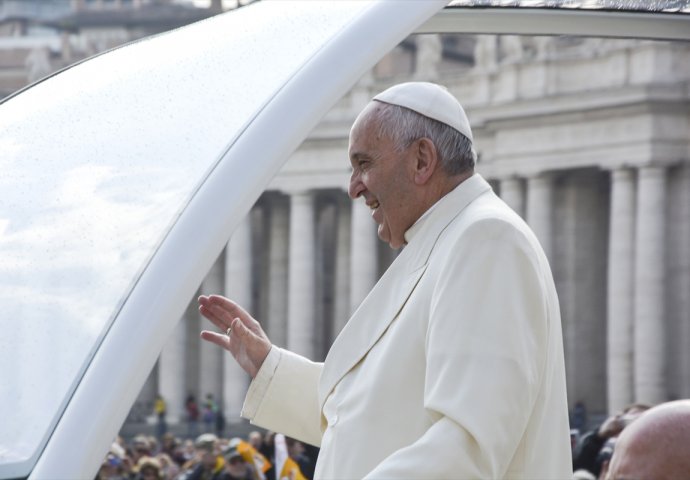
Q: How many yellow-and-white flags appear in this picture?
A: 2